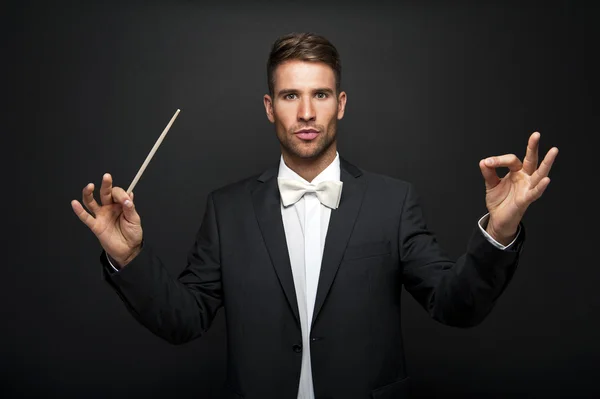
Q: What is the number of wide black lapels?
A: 2